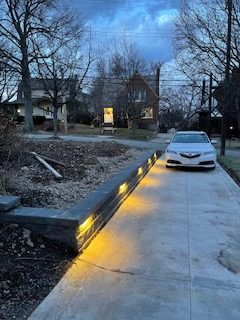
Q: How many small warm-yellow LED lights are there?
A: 5